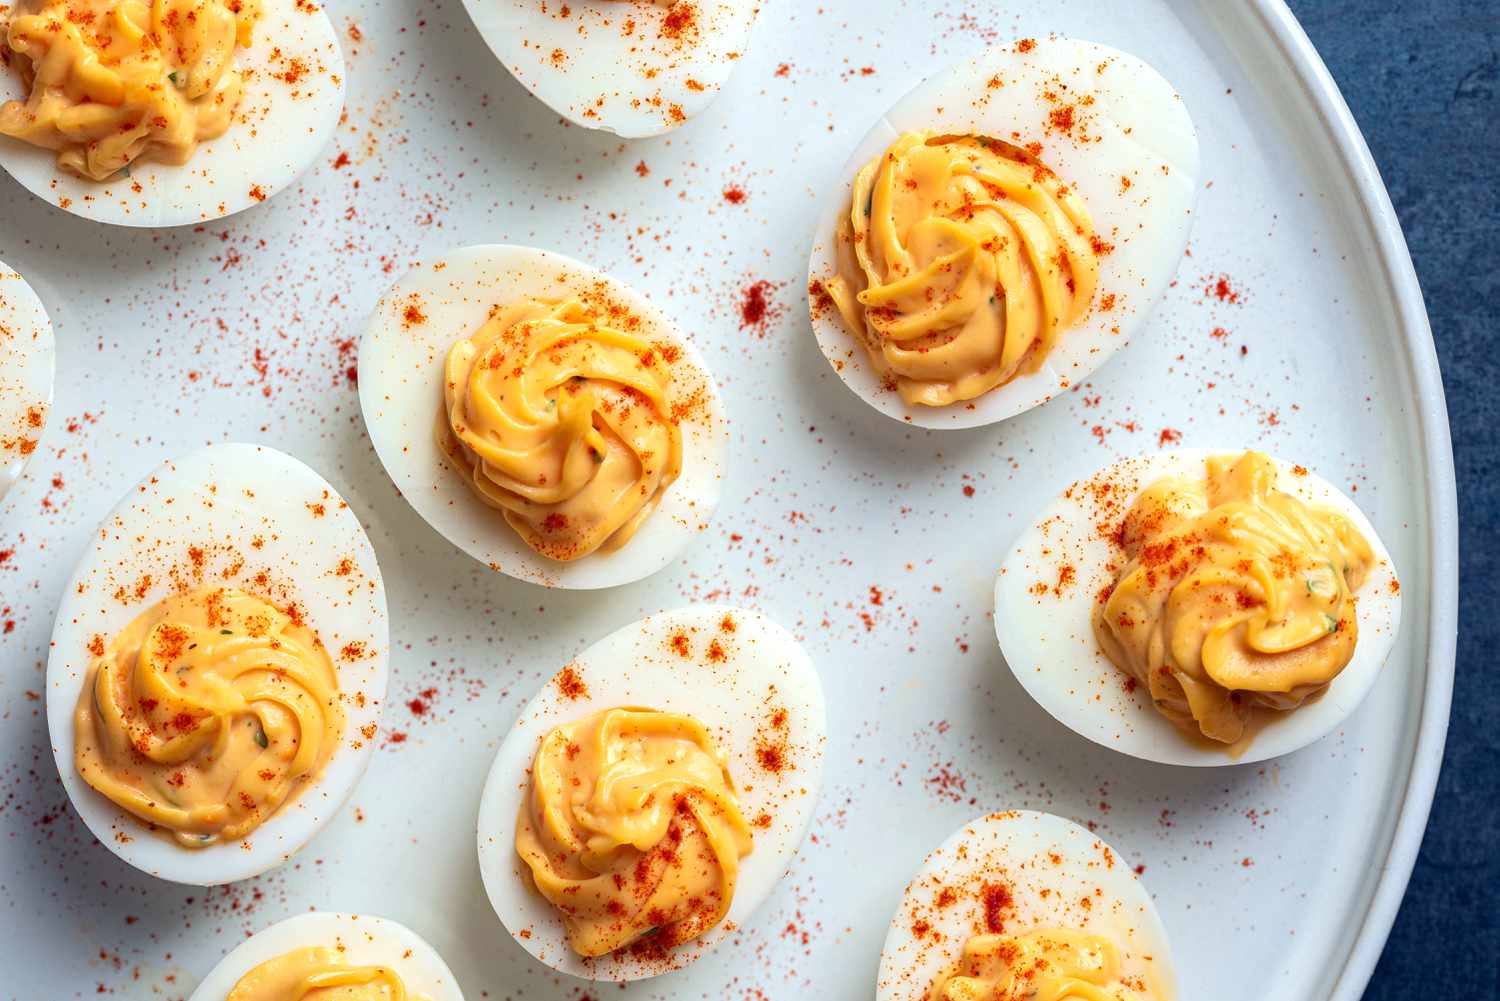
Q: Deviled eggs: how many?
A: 10